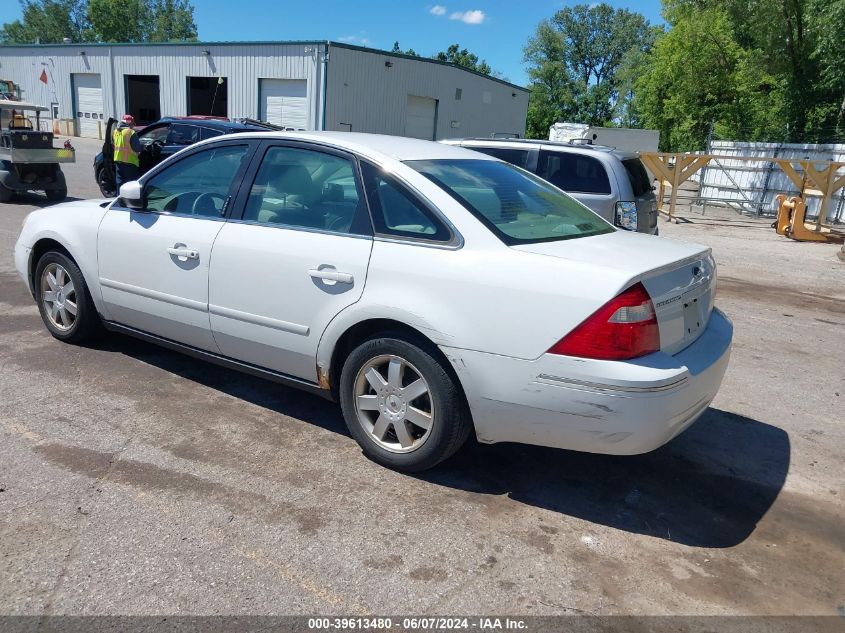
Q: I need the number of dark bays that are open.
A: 2